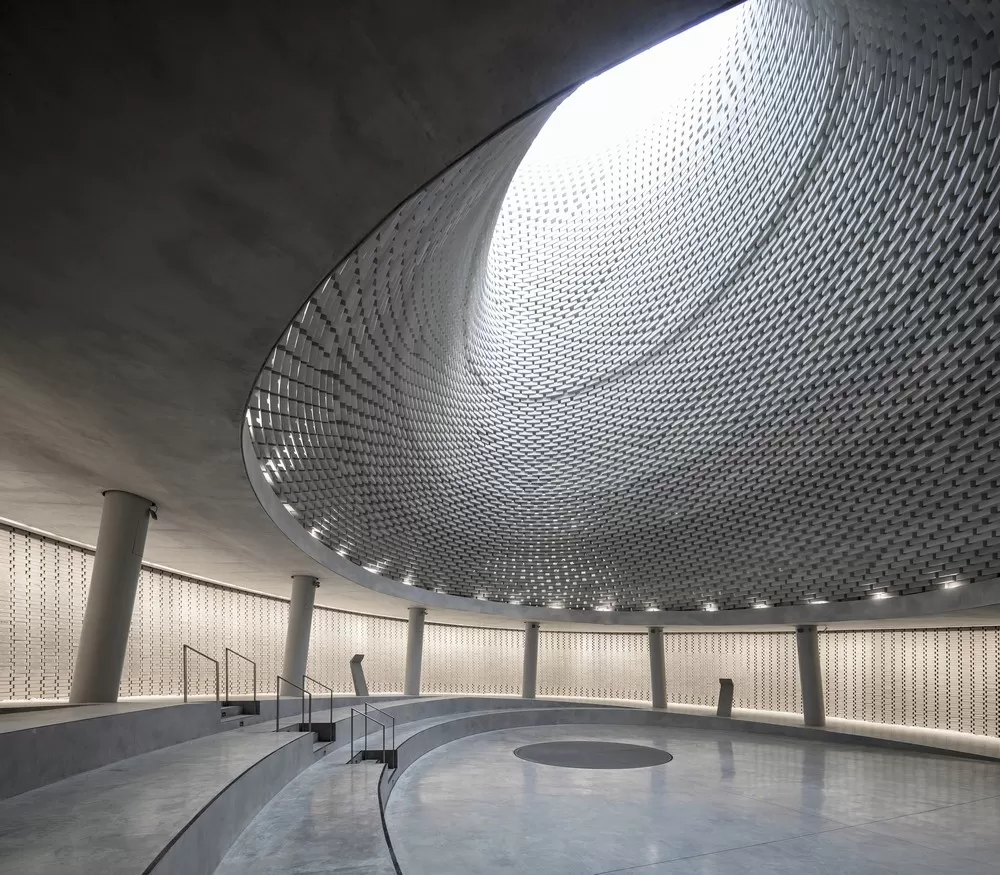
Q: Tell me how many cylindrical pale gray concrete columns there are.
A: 6